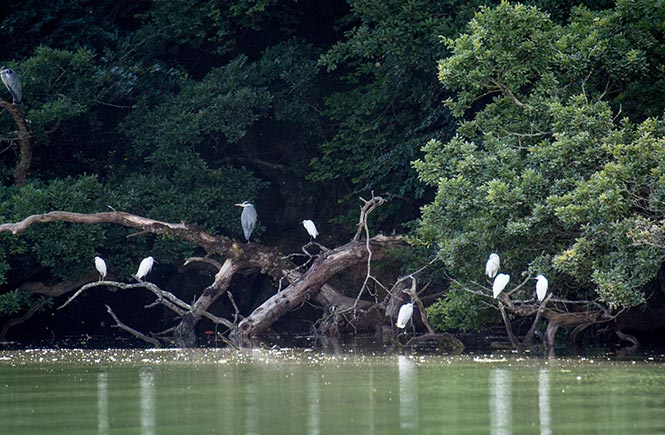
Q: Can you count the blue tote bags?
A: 0